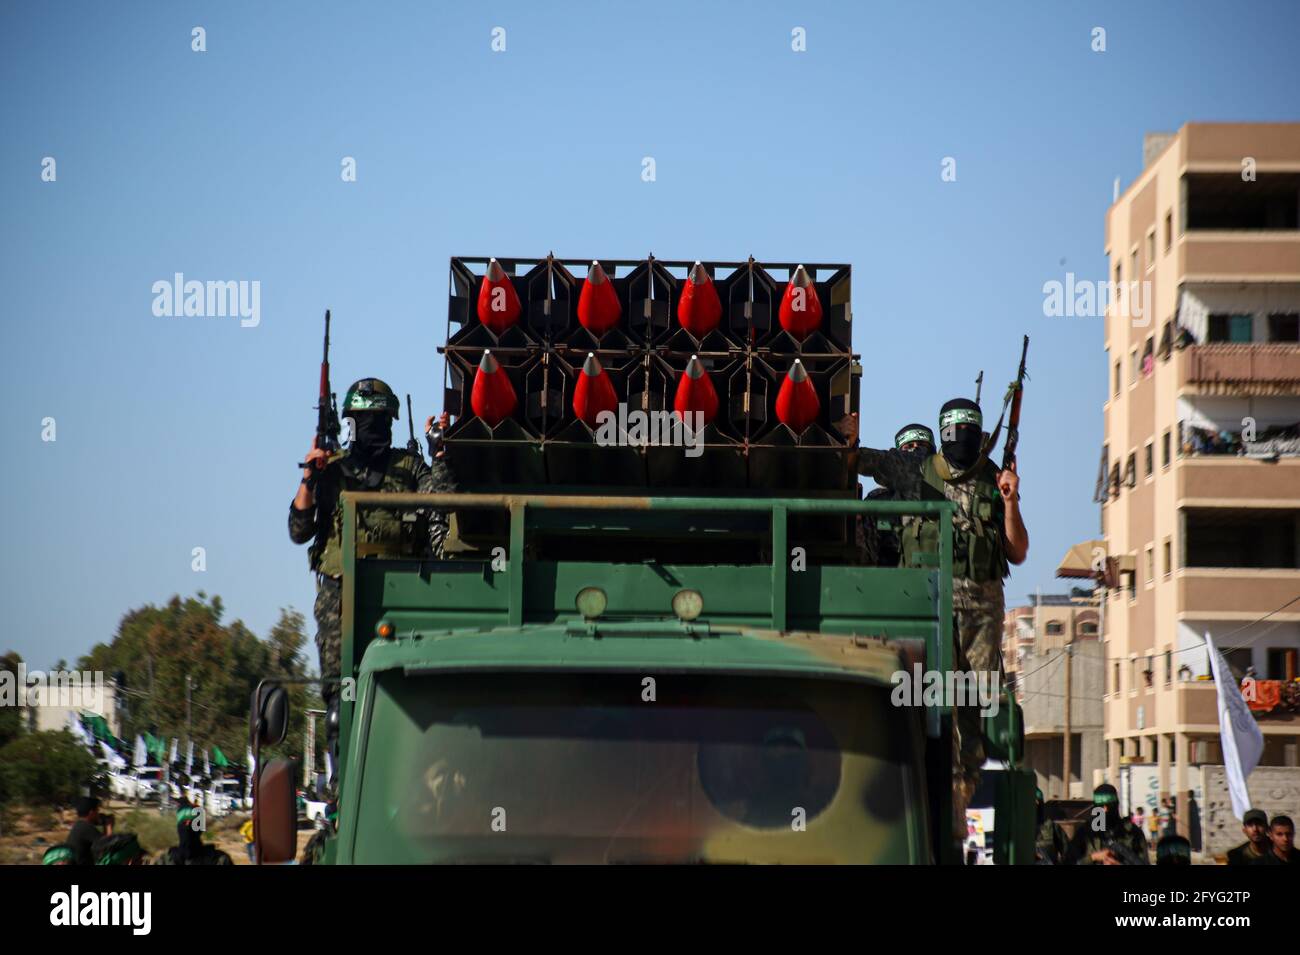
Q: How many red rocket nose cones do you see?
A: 8